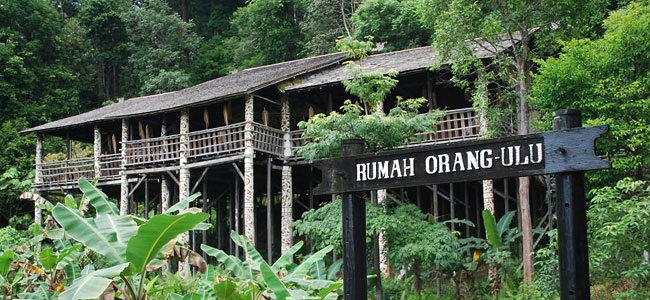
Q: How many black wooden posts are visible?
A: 2